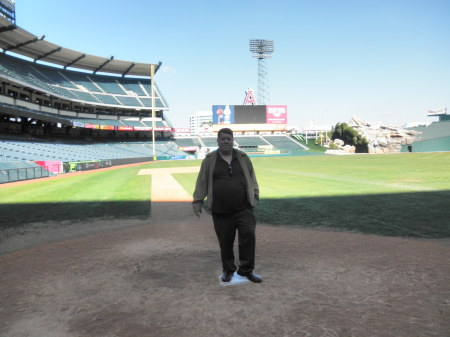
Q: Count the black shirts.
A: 1